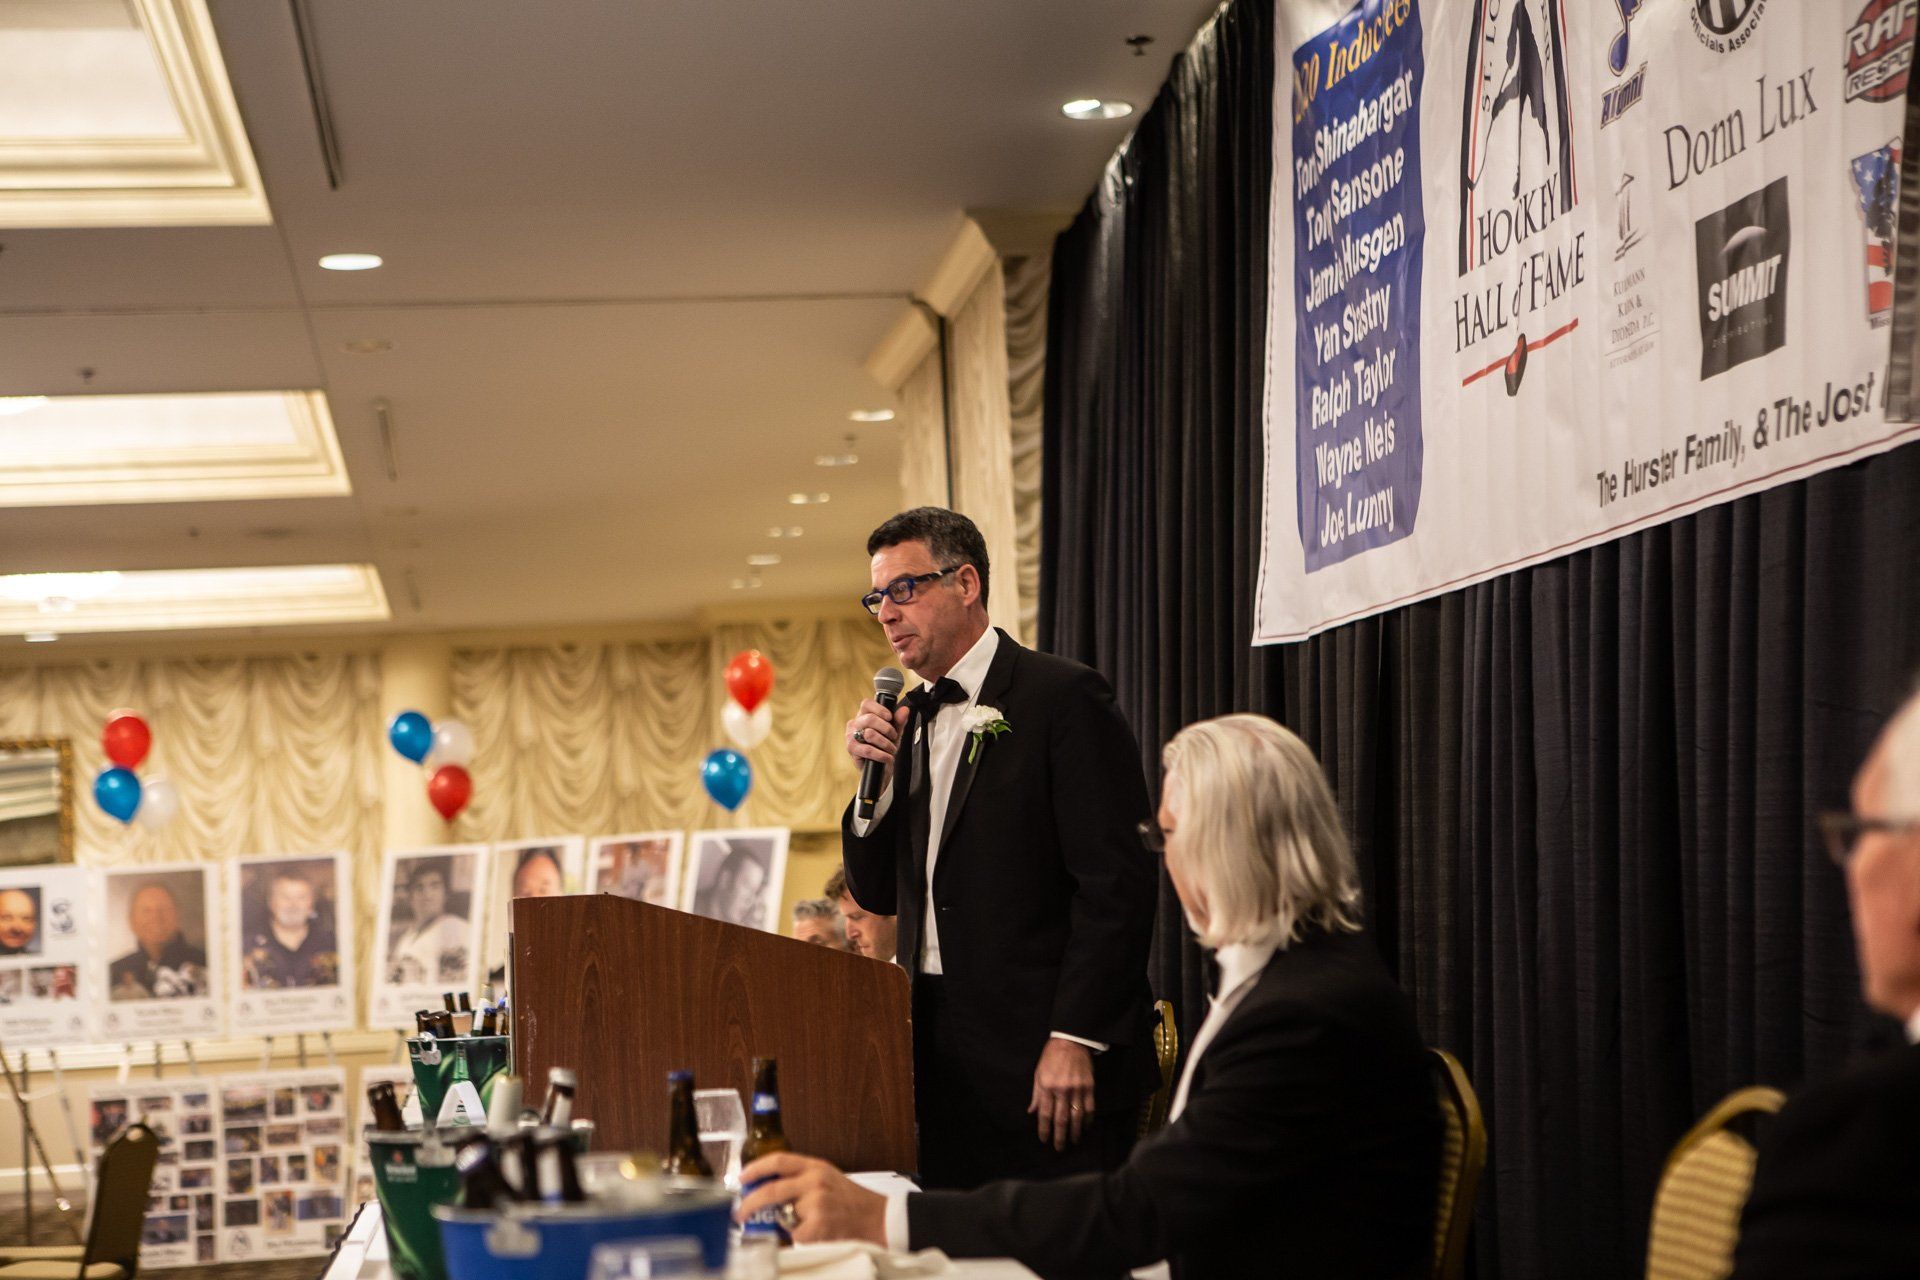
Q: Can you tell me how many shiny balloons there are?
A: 9